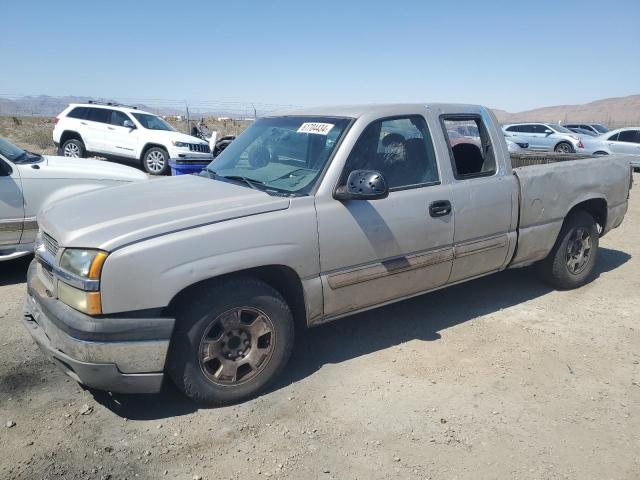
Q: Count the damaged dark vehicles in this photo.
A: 0